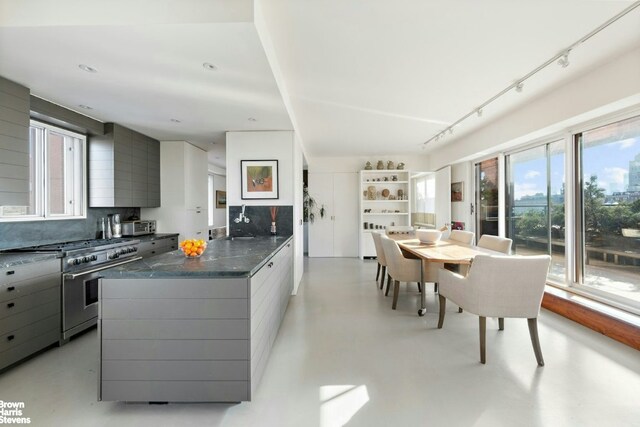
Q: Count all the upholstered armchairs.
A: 6